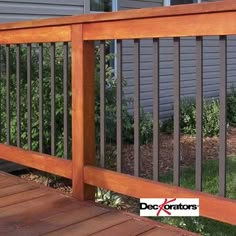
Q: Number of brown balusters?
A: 13